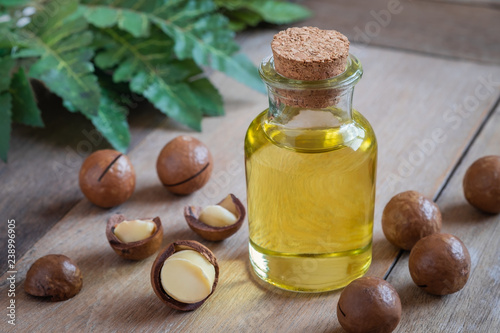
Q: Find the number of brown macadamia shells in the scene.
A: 10